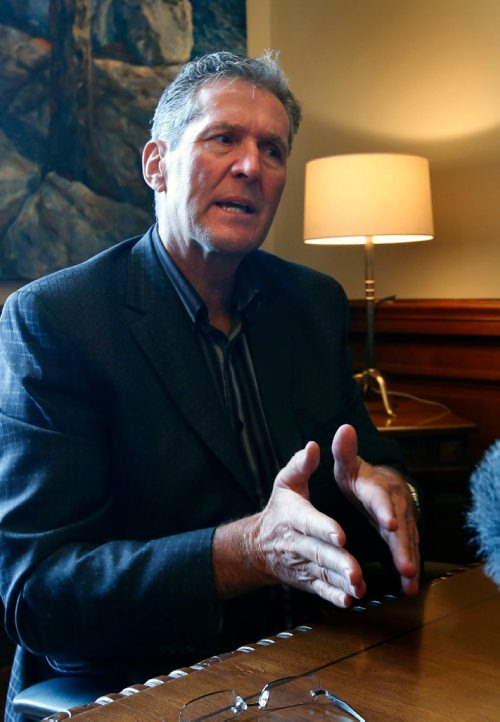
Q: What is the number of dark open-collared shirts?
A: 1